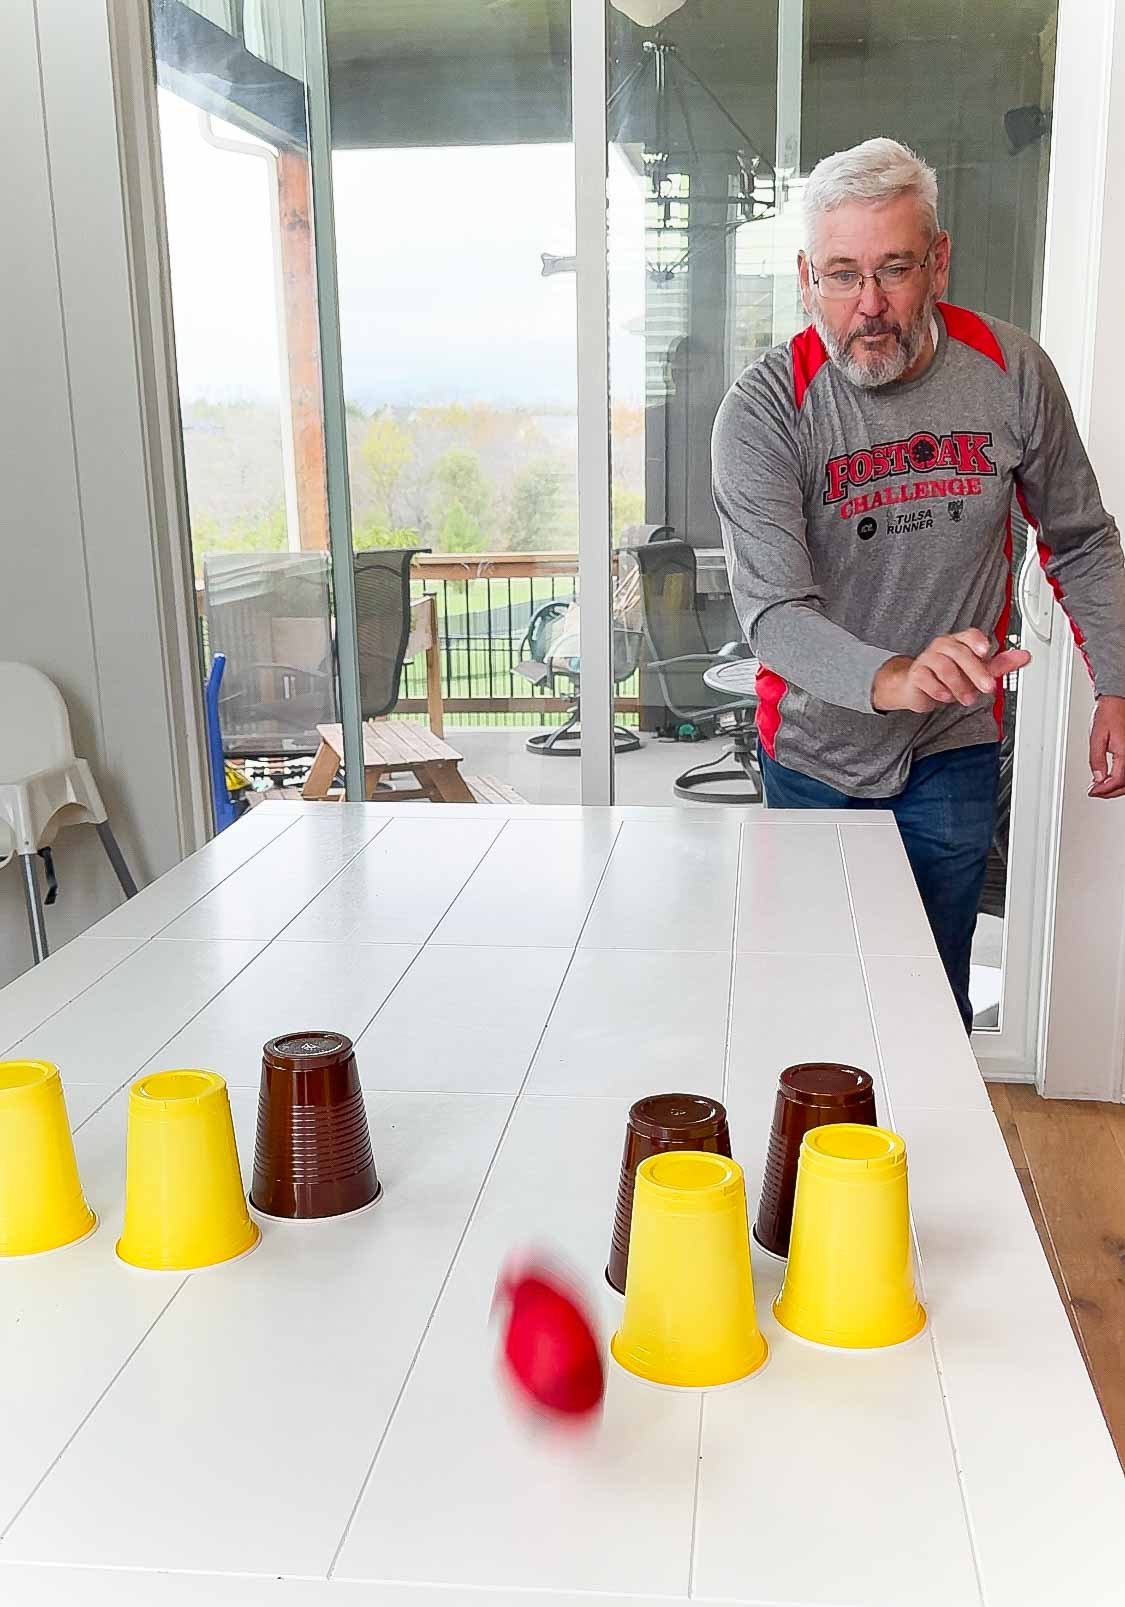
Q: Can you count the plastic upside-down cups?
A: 7